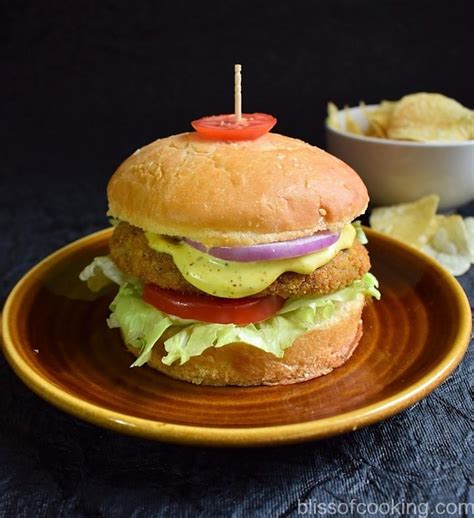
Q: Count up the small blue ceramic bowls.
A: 0